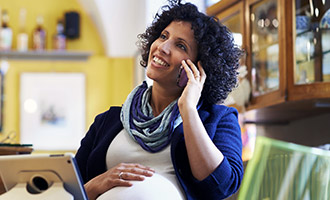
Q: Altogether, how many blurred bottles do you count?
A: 4